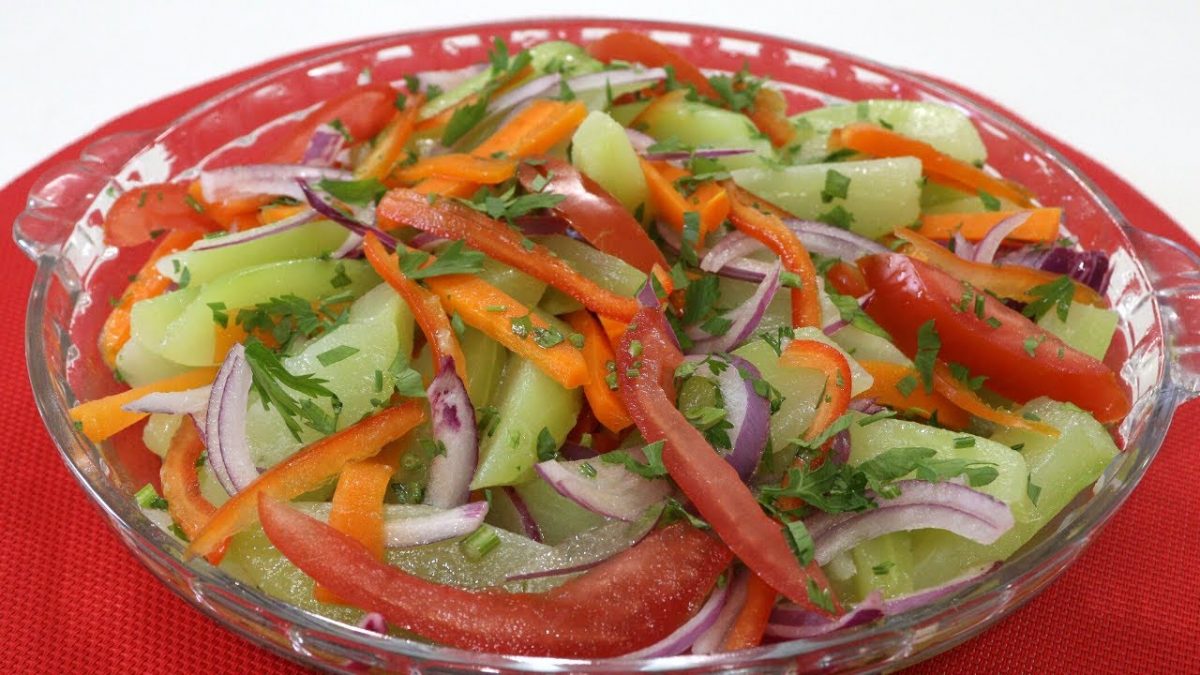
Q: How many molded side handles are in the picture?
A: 2